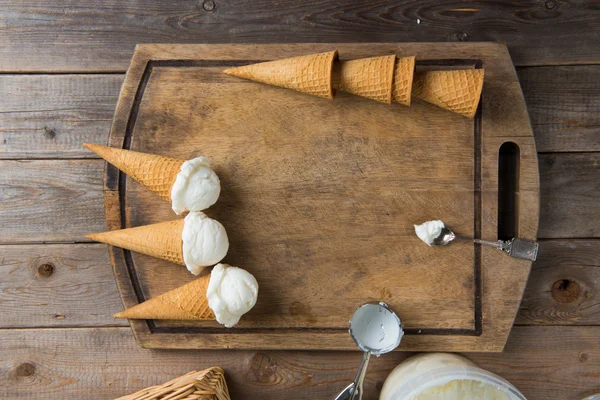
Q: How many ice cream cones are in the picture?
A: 7